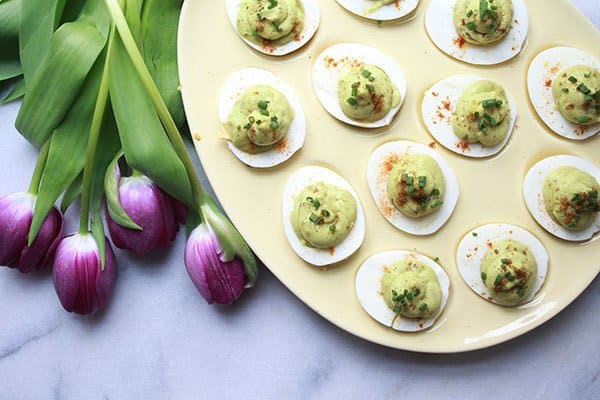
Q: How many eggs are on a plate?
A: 12